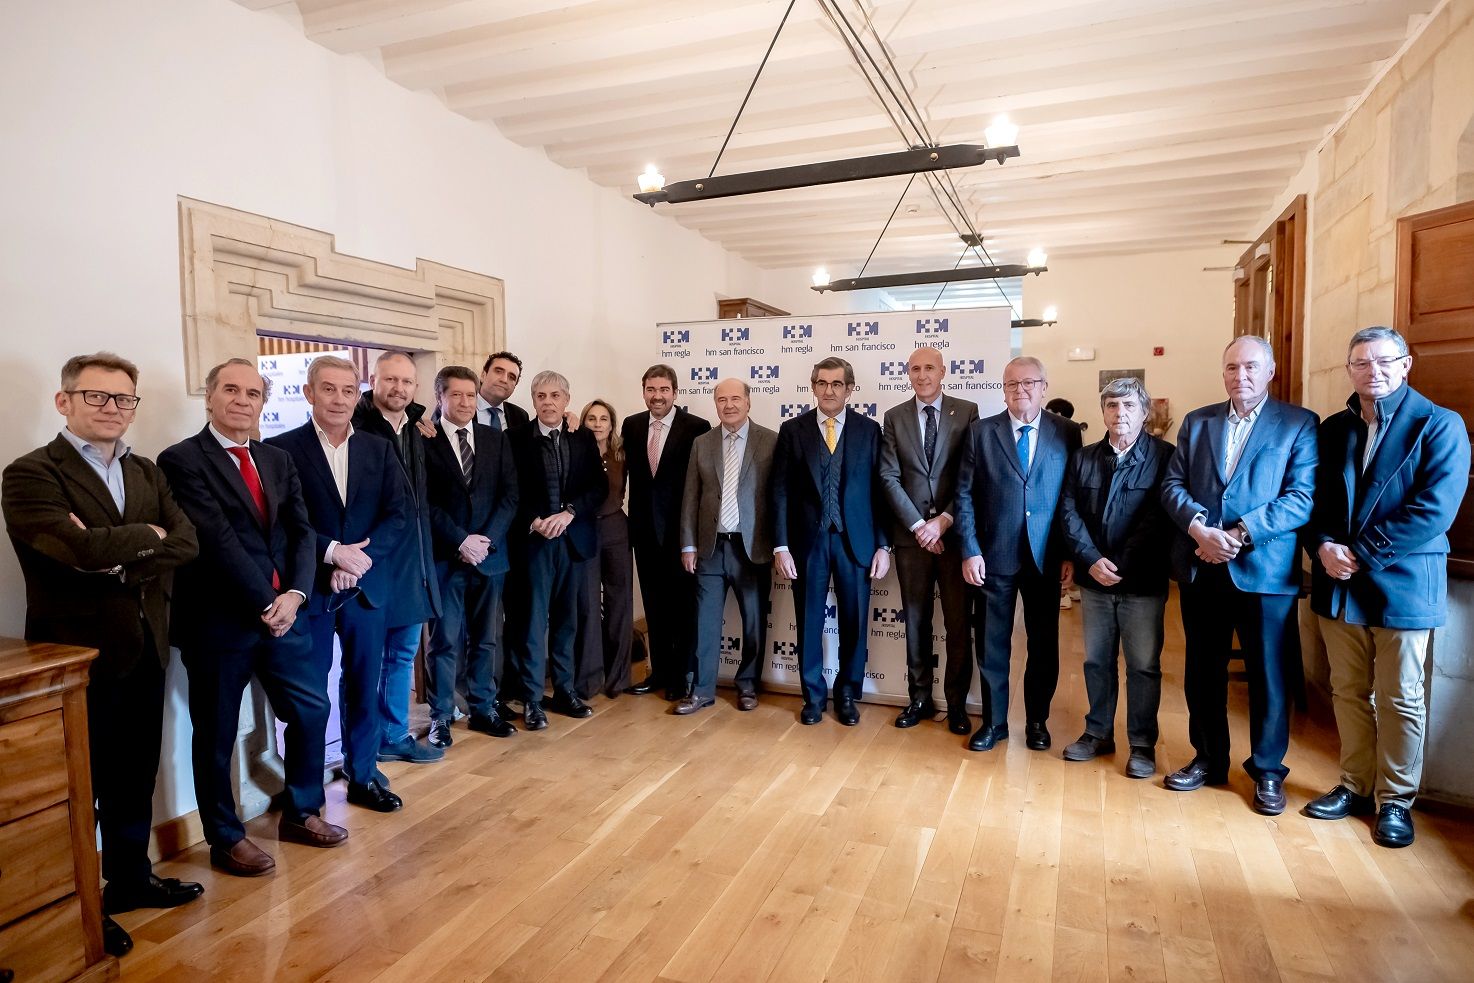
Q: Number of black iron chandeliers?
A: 3